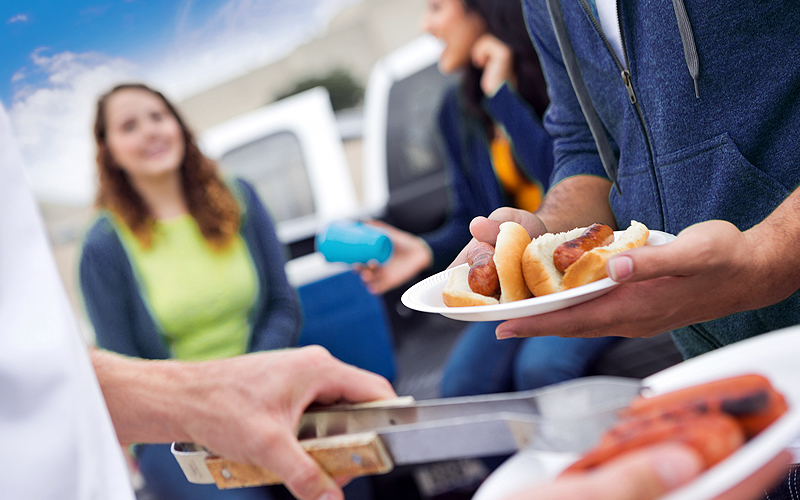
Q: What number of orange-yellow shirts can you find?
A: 1